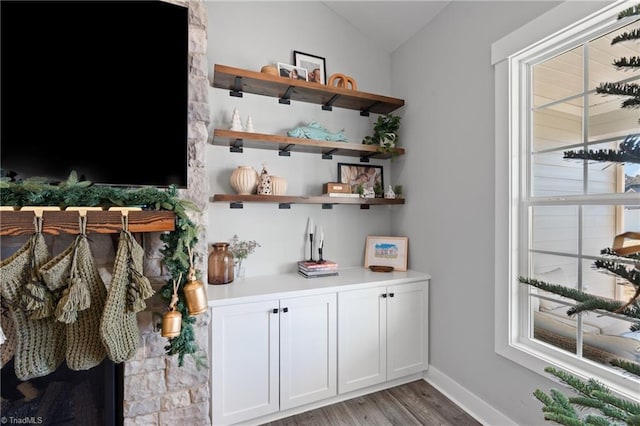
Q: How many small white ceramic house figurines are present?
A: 2